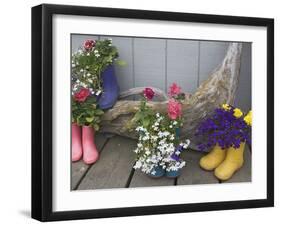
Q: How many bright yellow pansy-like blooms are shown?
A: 3